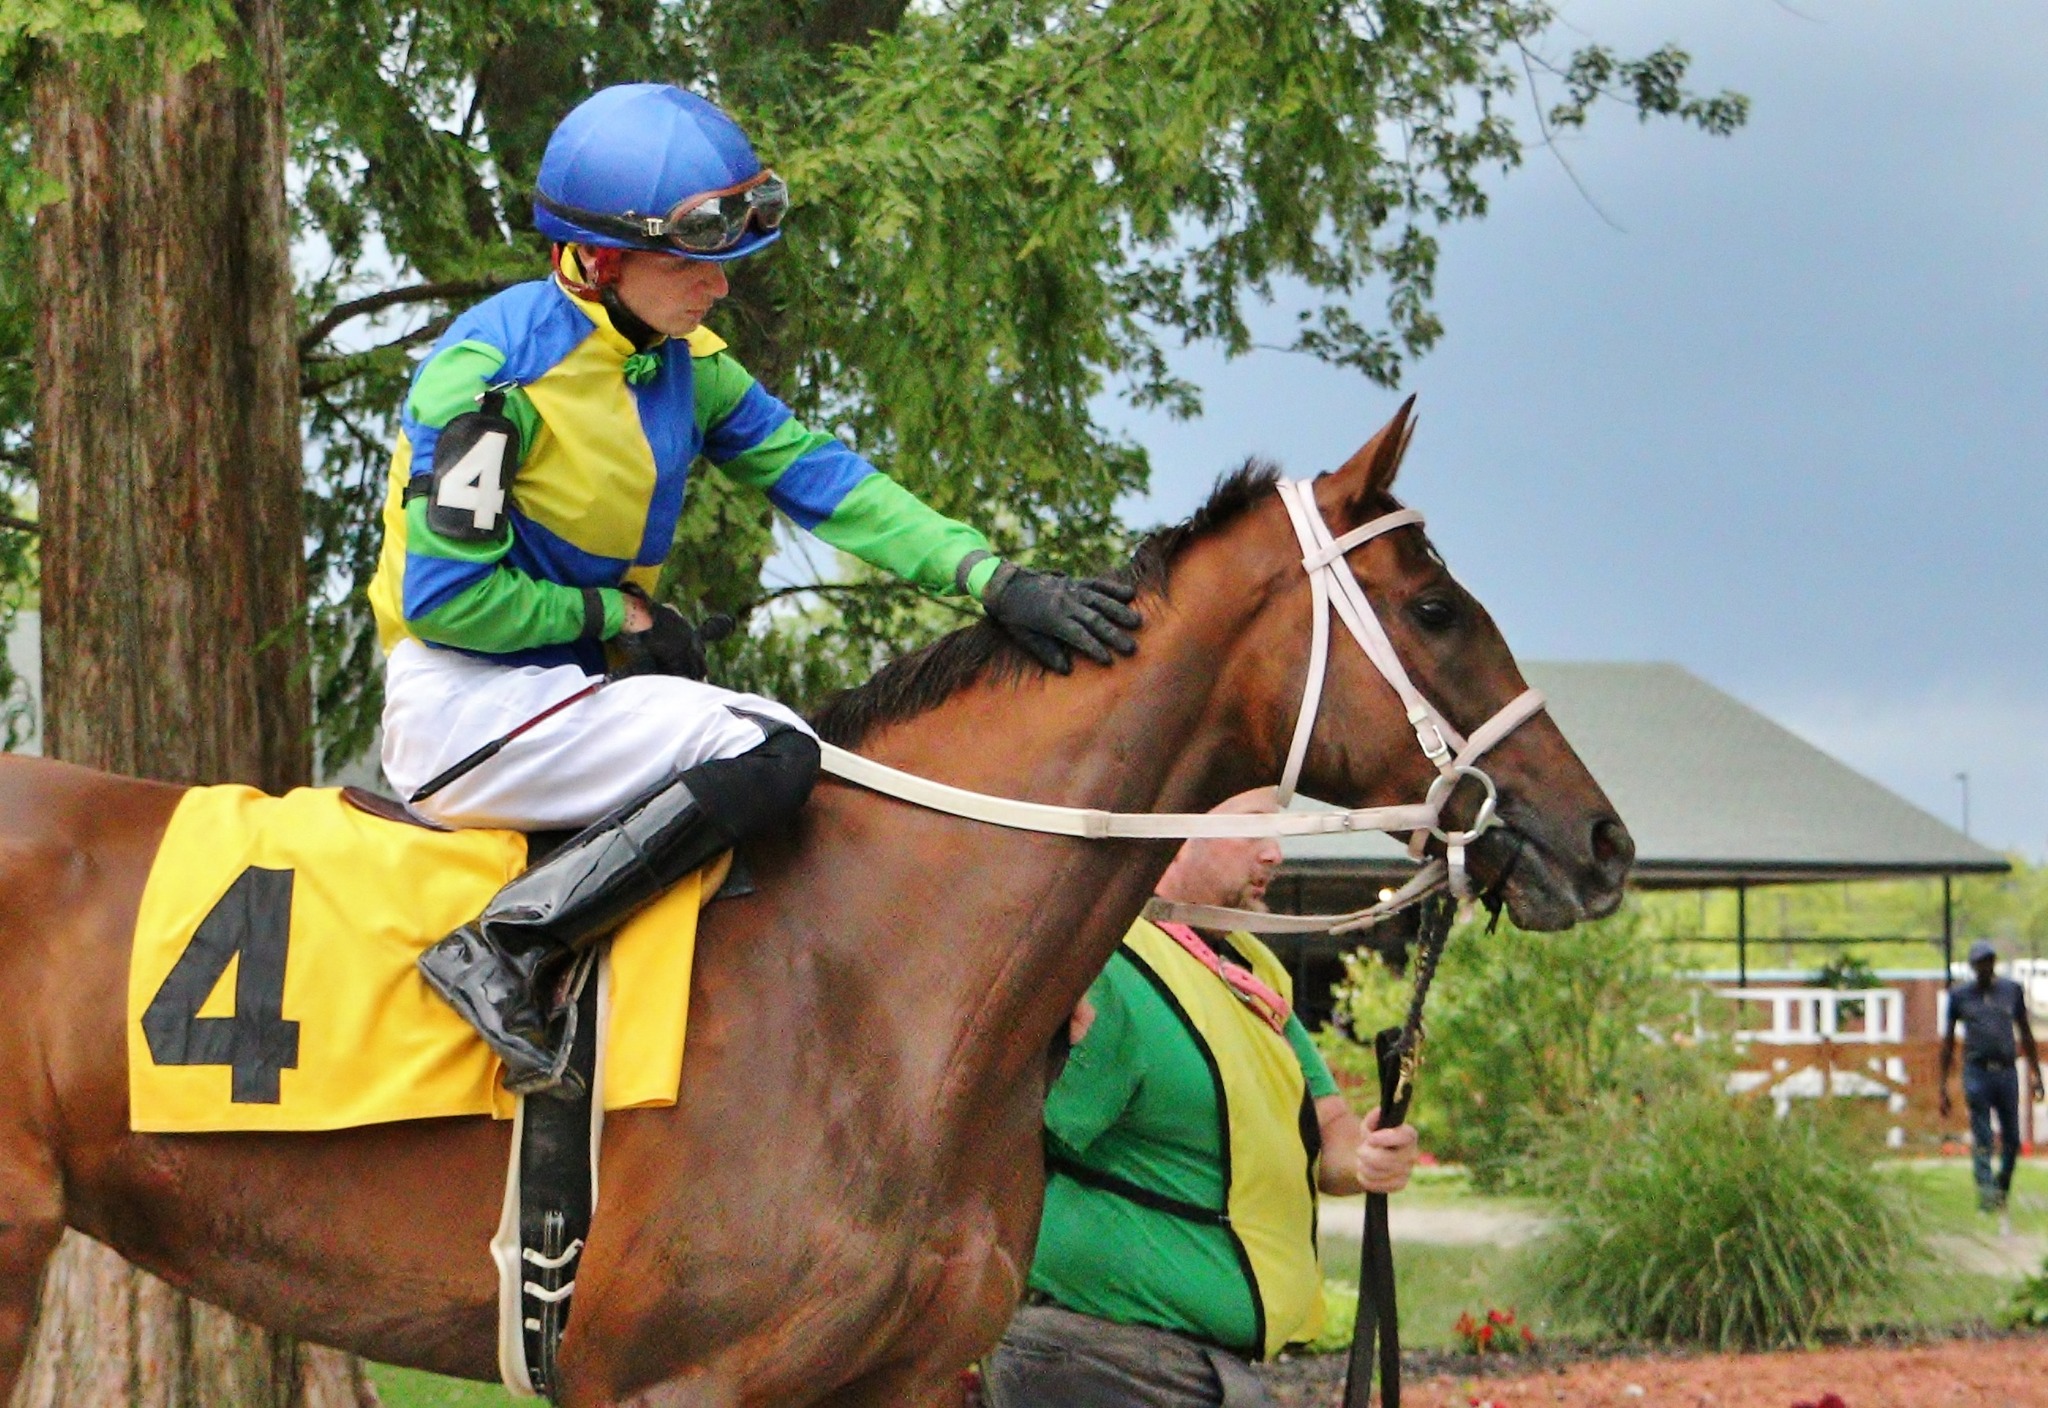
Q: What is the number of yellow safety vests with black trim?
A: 1